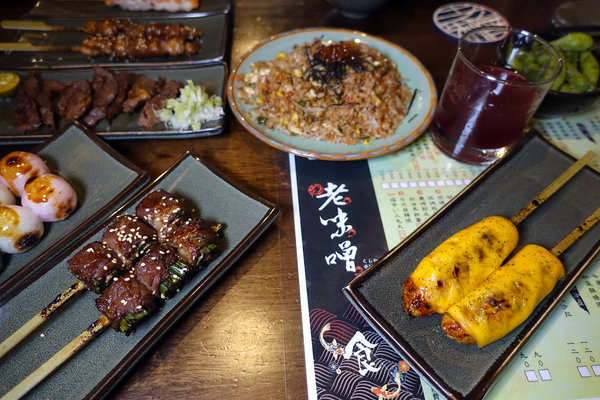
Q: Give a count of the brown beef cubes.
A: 6